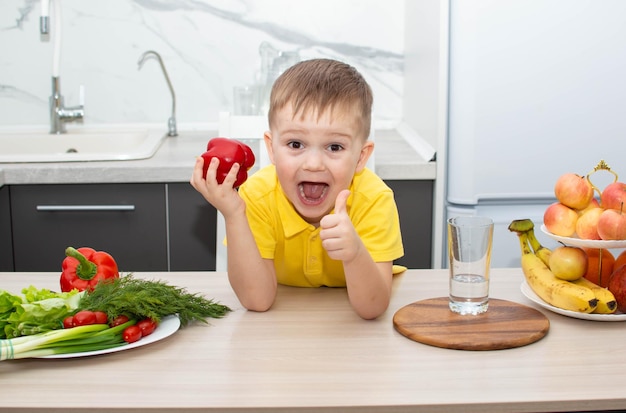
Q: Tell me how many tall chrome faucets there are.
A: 2